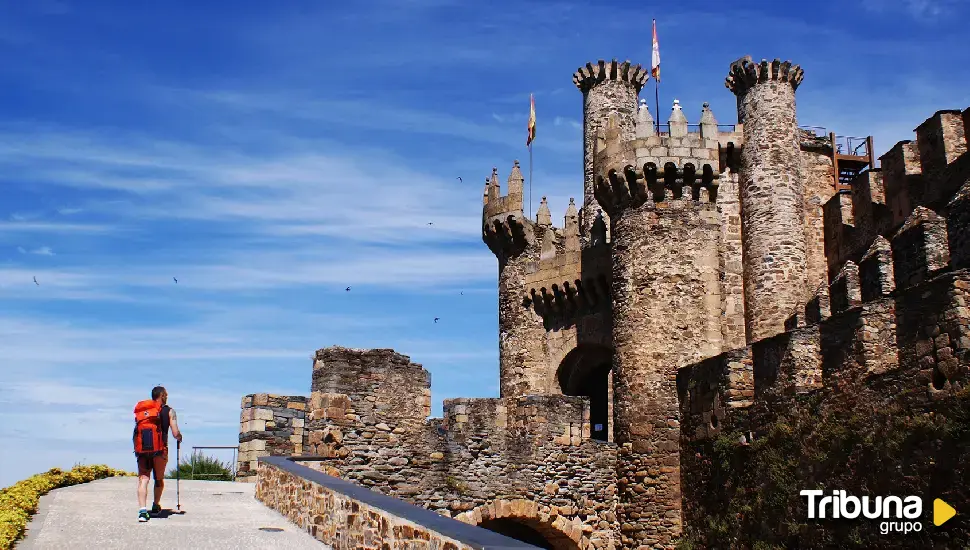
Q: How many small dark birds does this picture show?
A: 7